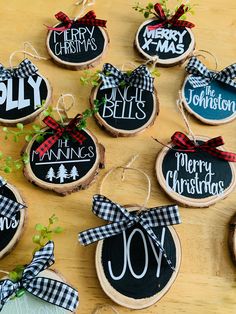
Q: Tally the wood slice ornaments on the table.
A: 11